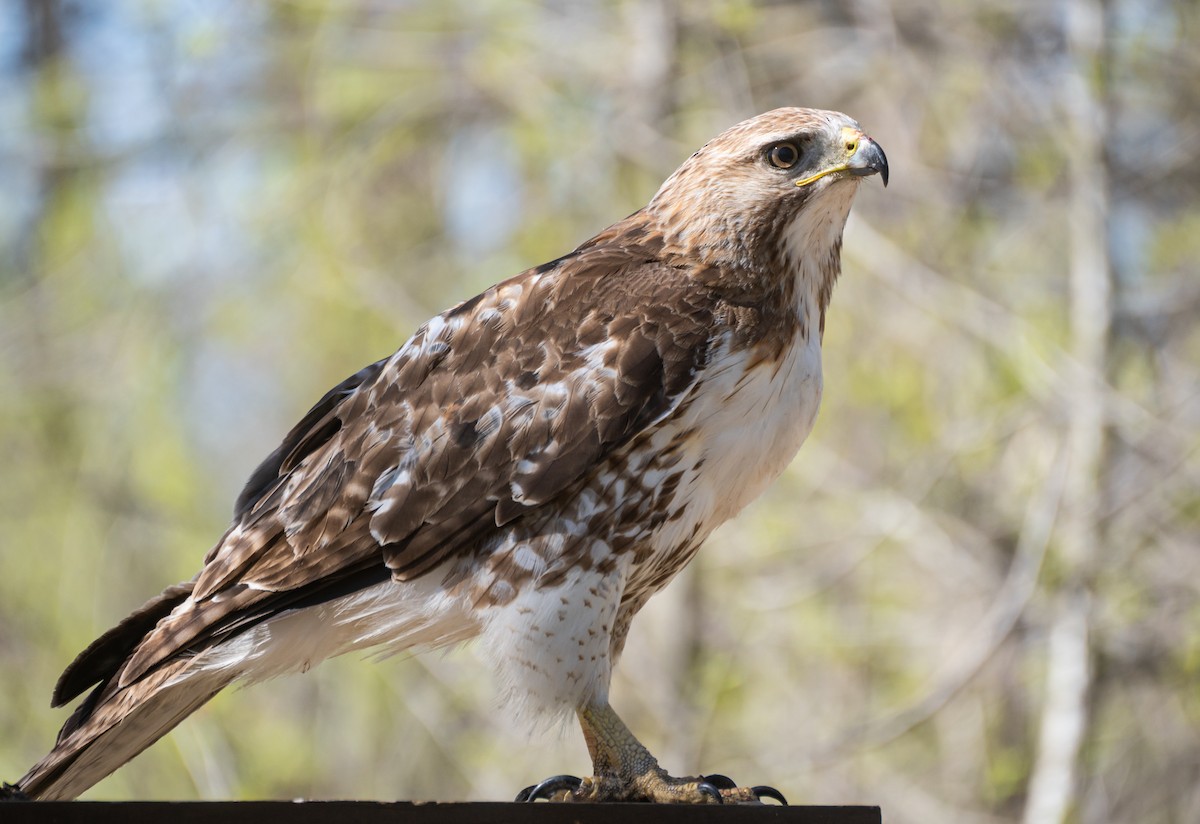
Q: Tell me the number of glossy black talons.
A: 5